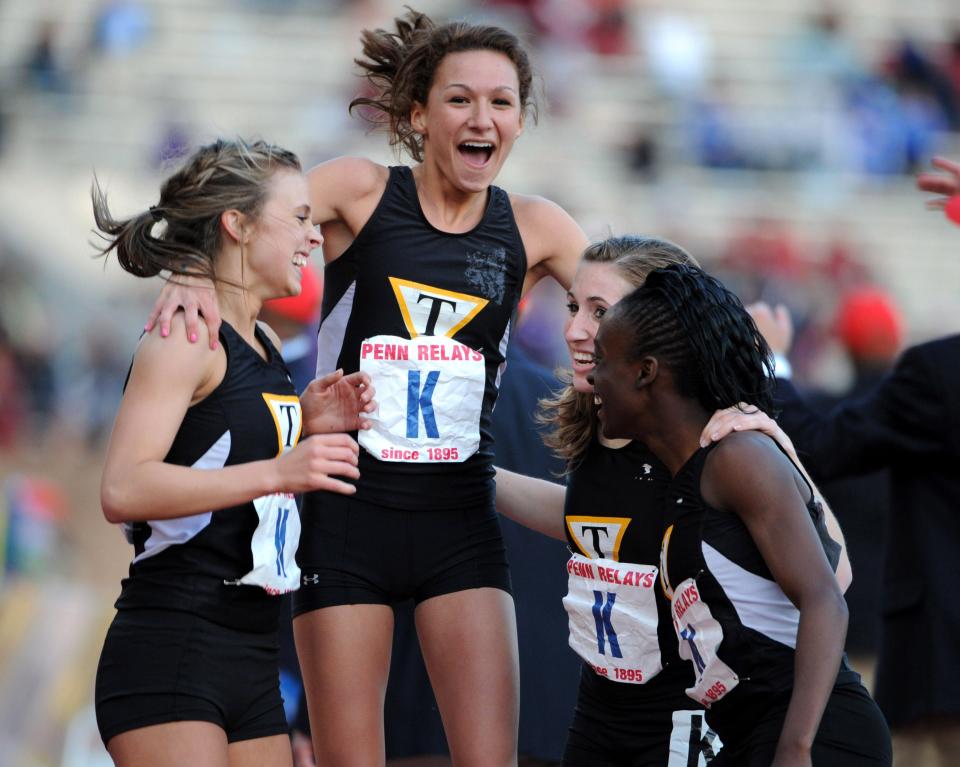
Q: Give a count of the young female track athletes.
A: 4